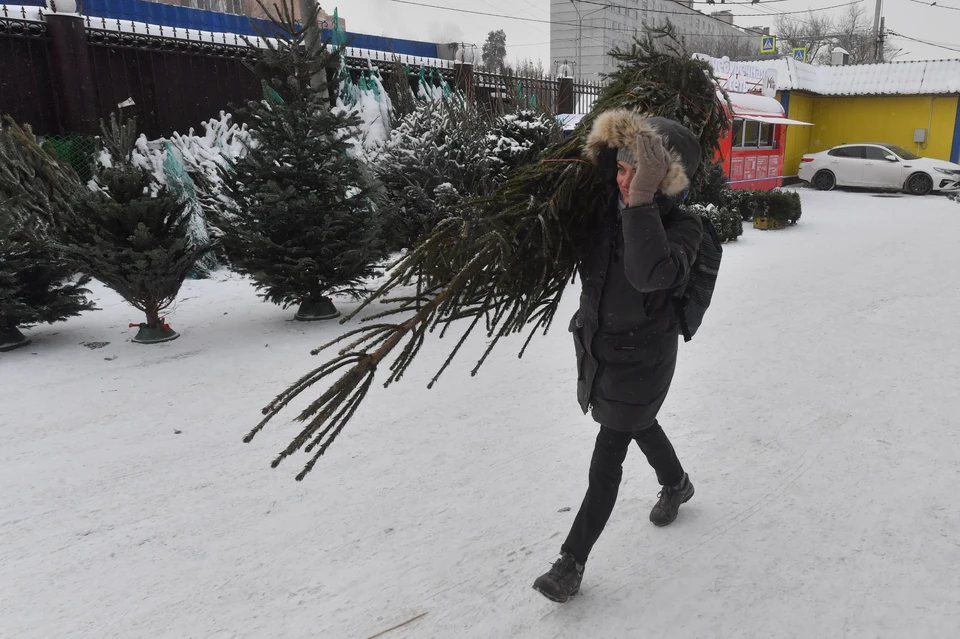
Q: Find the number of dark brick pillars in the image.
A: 3